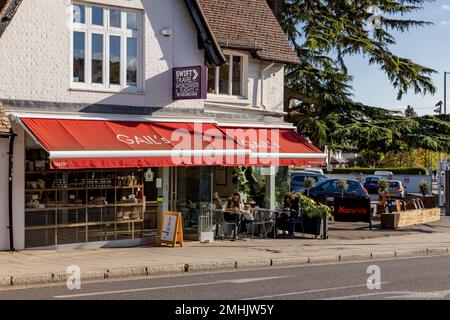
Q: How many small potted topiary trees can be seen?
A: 4